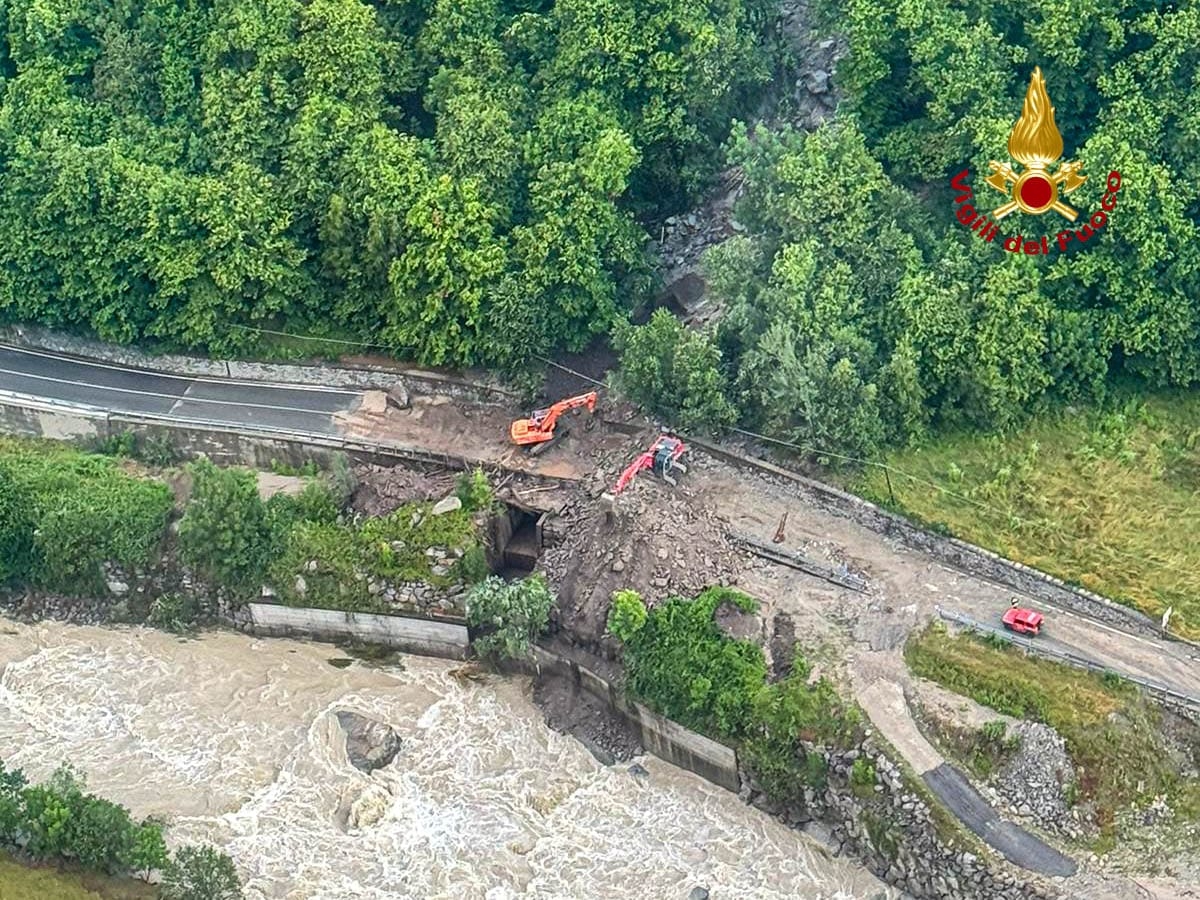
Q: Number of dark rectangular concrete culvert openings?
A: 1